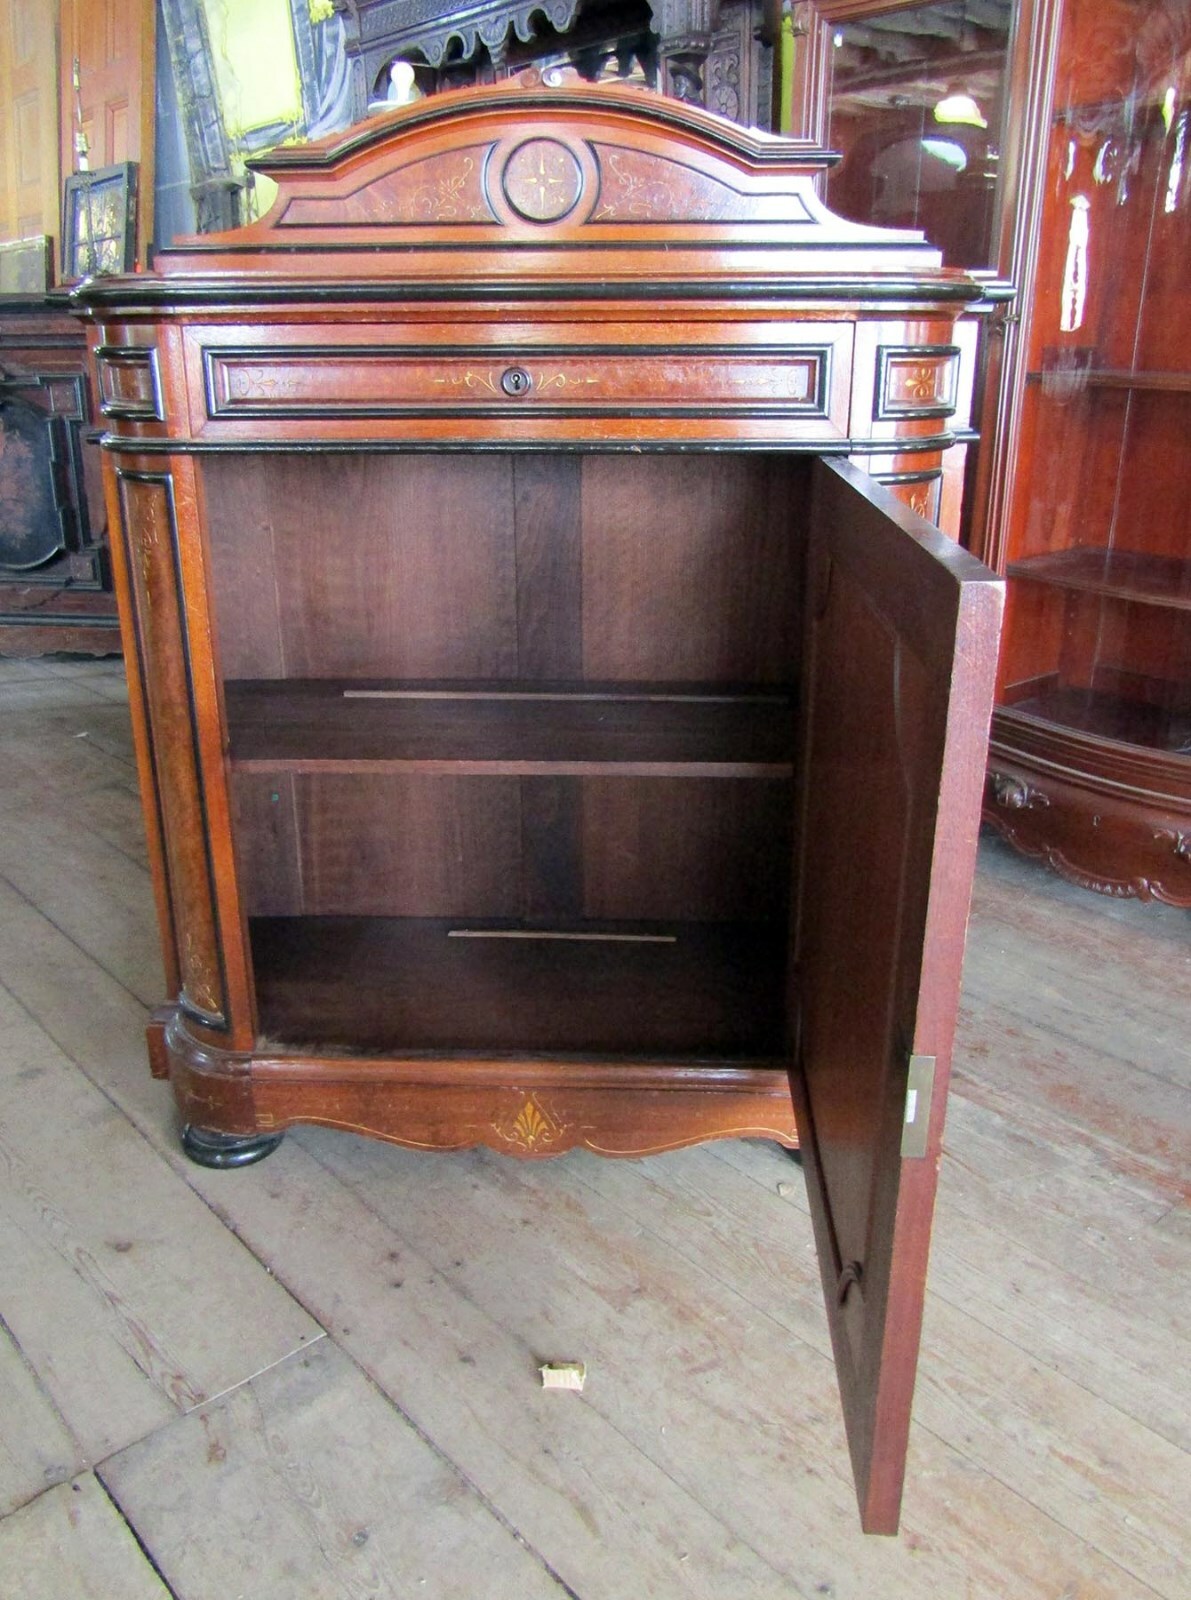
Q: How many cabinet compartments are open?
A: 1